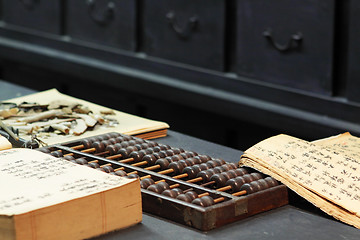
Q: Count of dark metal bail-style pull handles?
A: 4